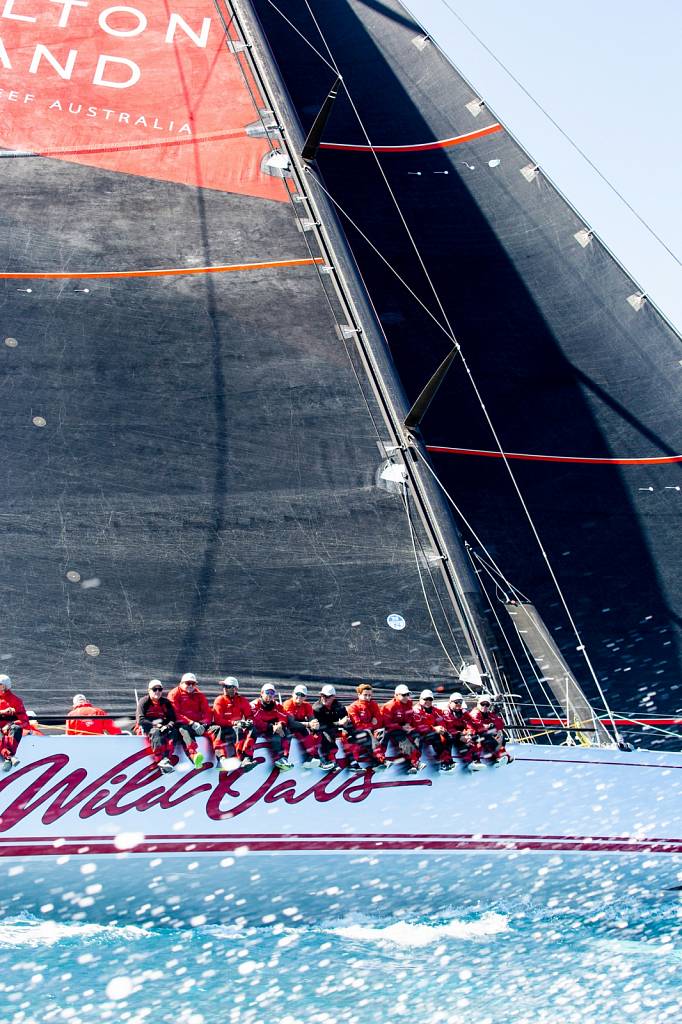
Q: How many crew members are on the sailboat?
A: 13